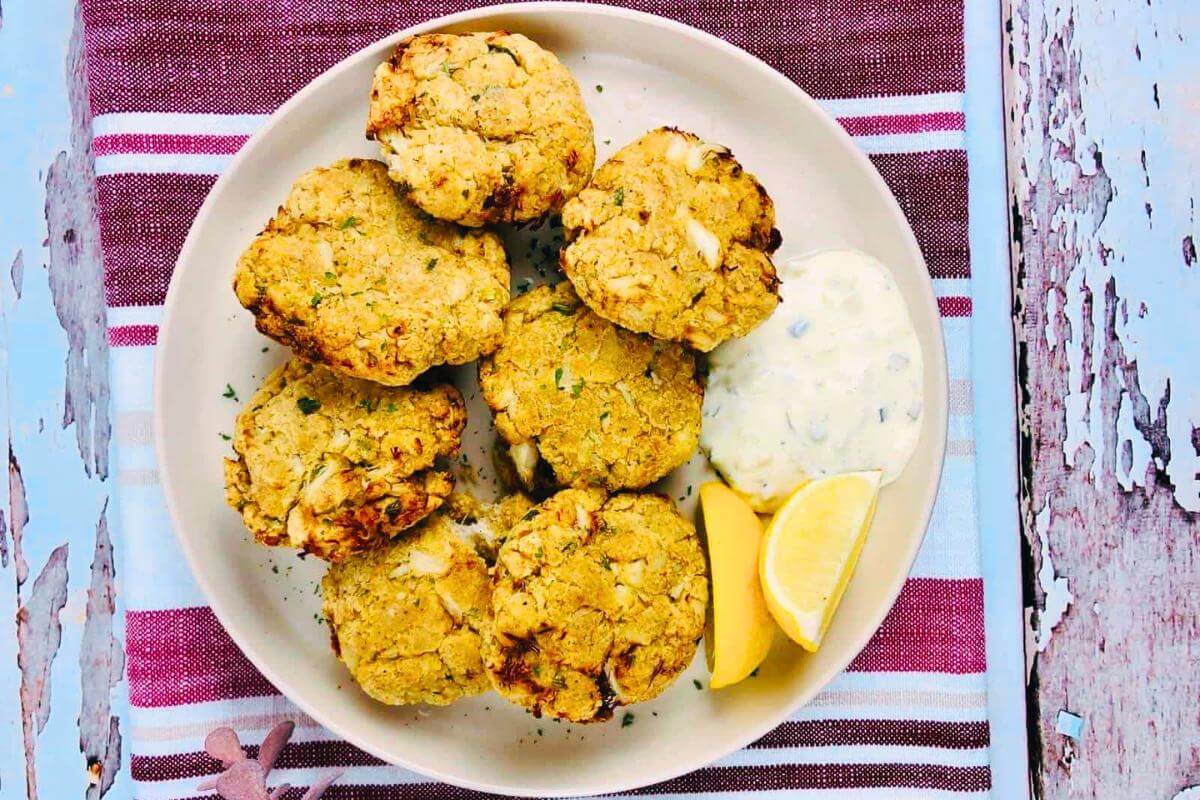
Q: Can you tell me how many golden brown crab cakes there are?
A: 7